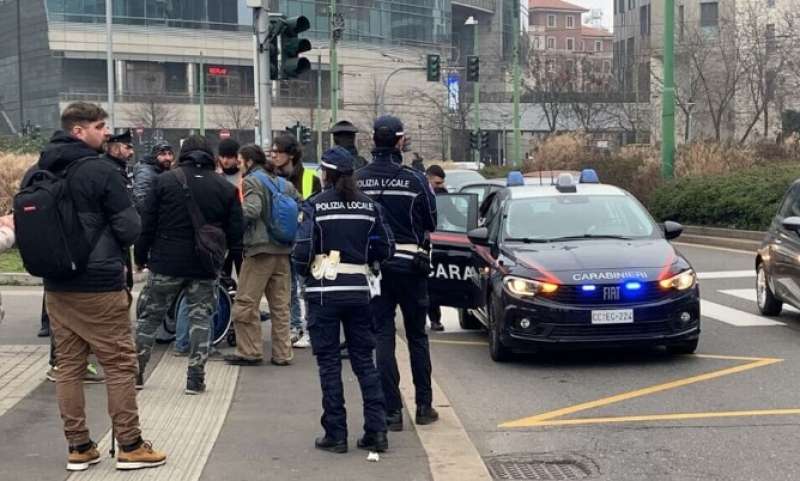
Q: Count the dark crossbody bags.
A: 1